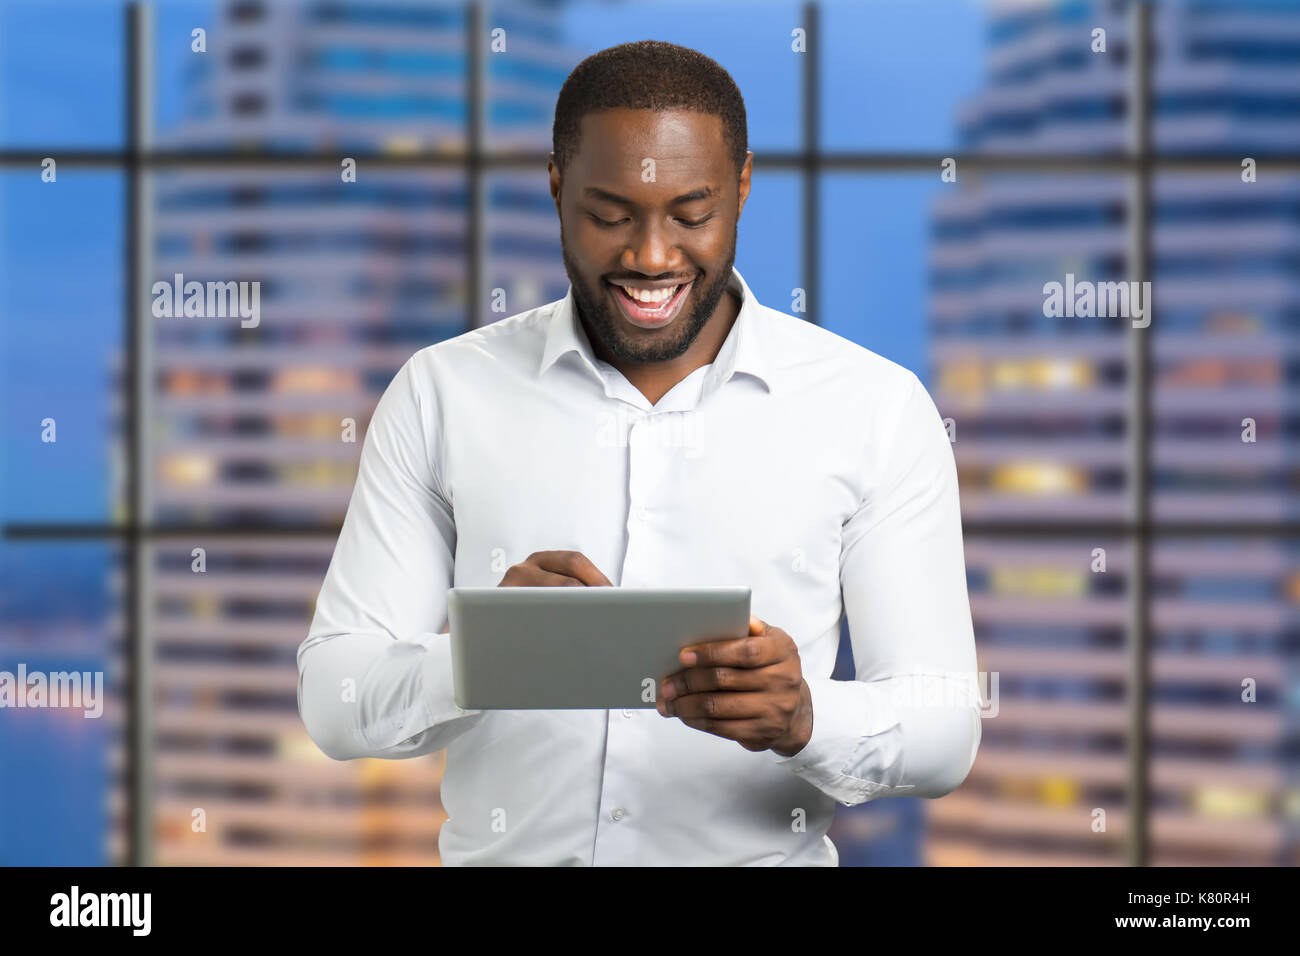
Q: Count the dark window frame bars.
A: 6